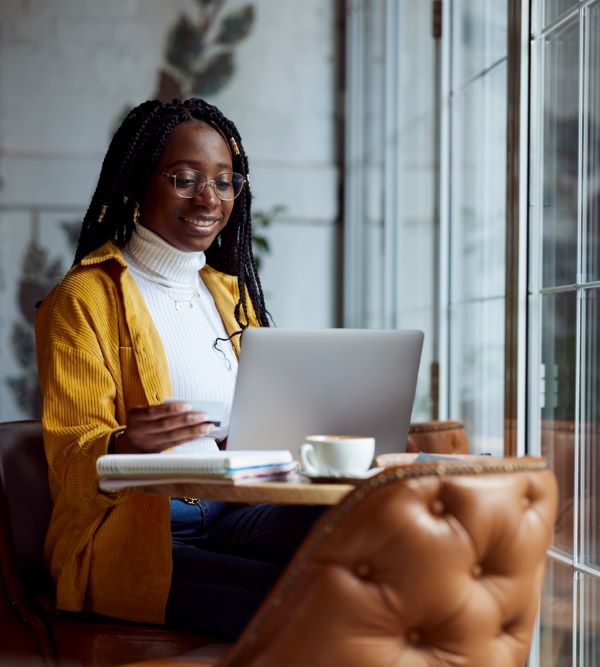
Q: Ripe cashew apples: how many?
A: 0